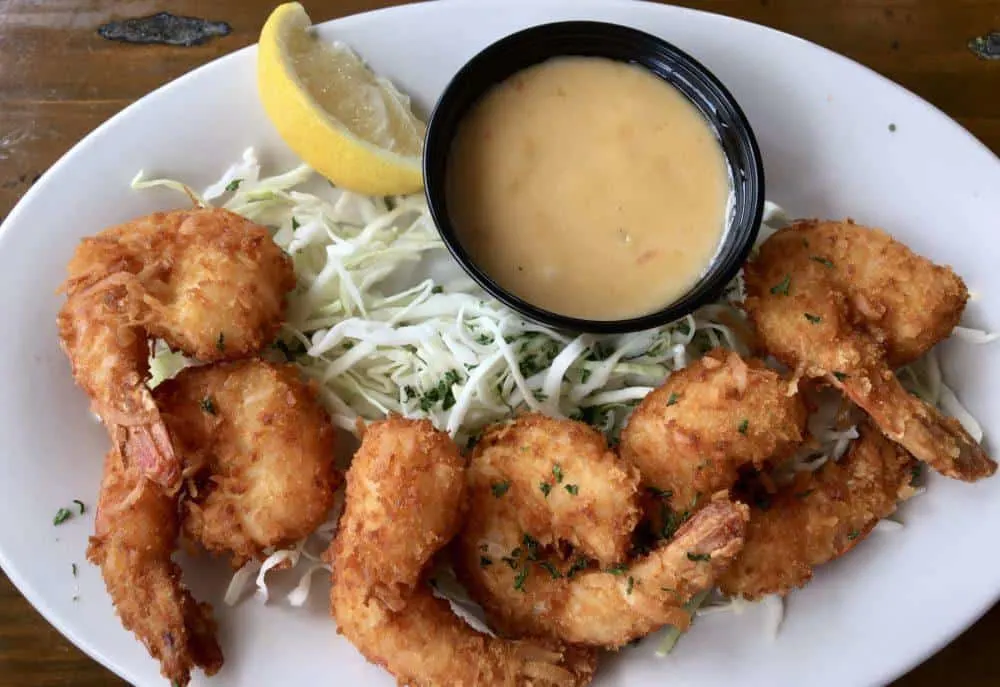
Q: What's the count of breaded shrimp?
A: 6